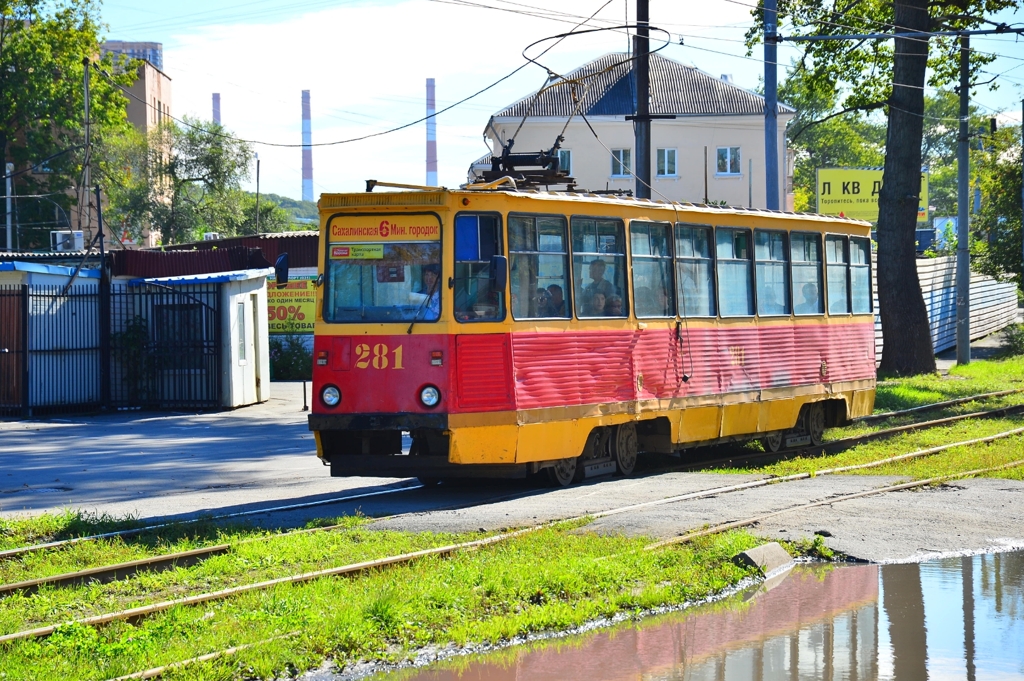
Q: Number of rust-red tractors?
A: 0